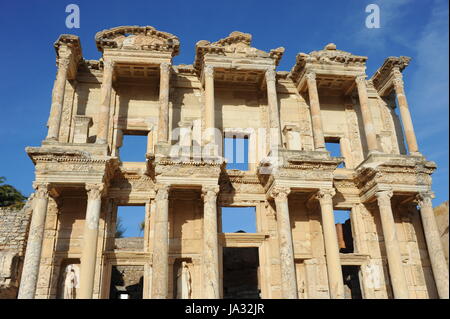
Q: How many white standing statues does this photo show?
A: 2